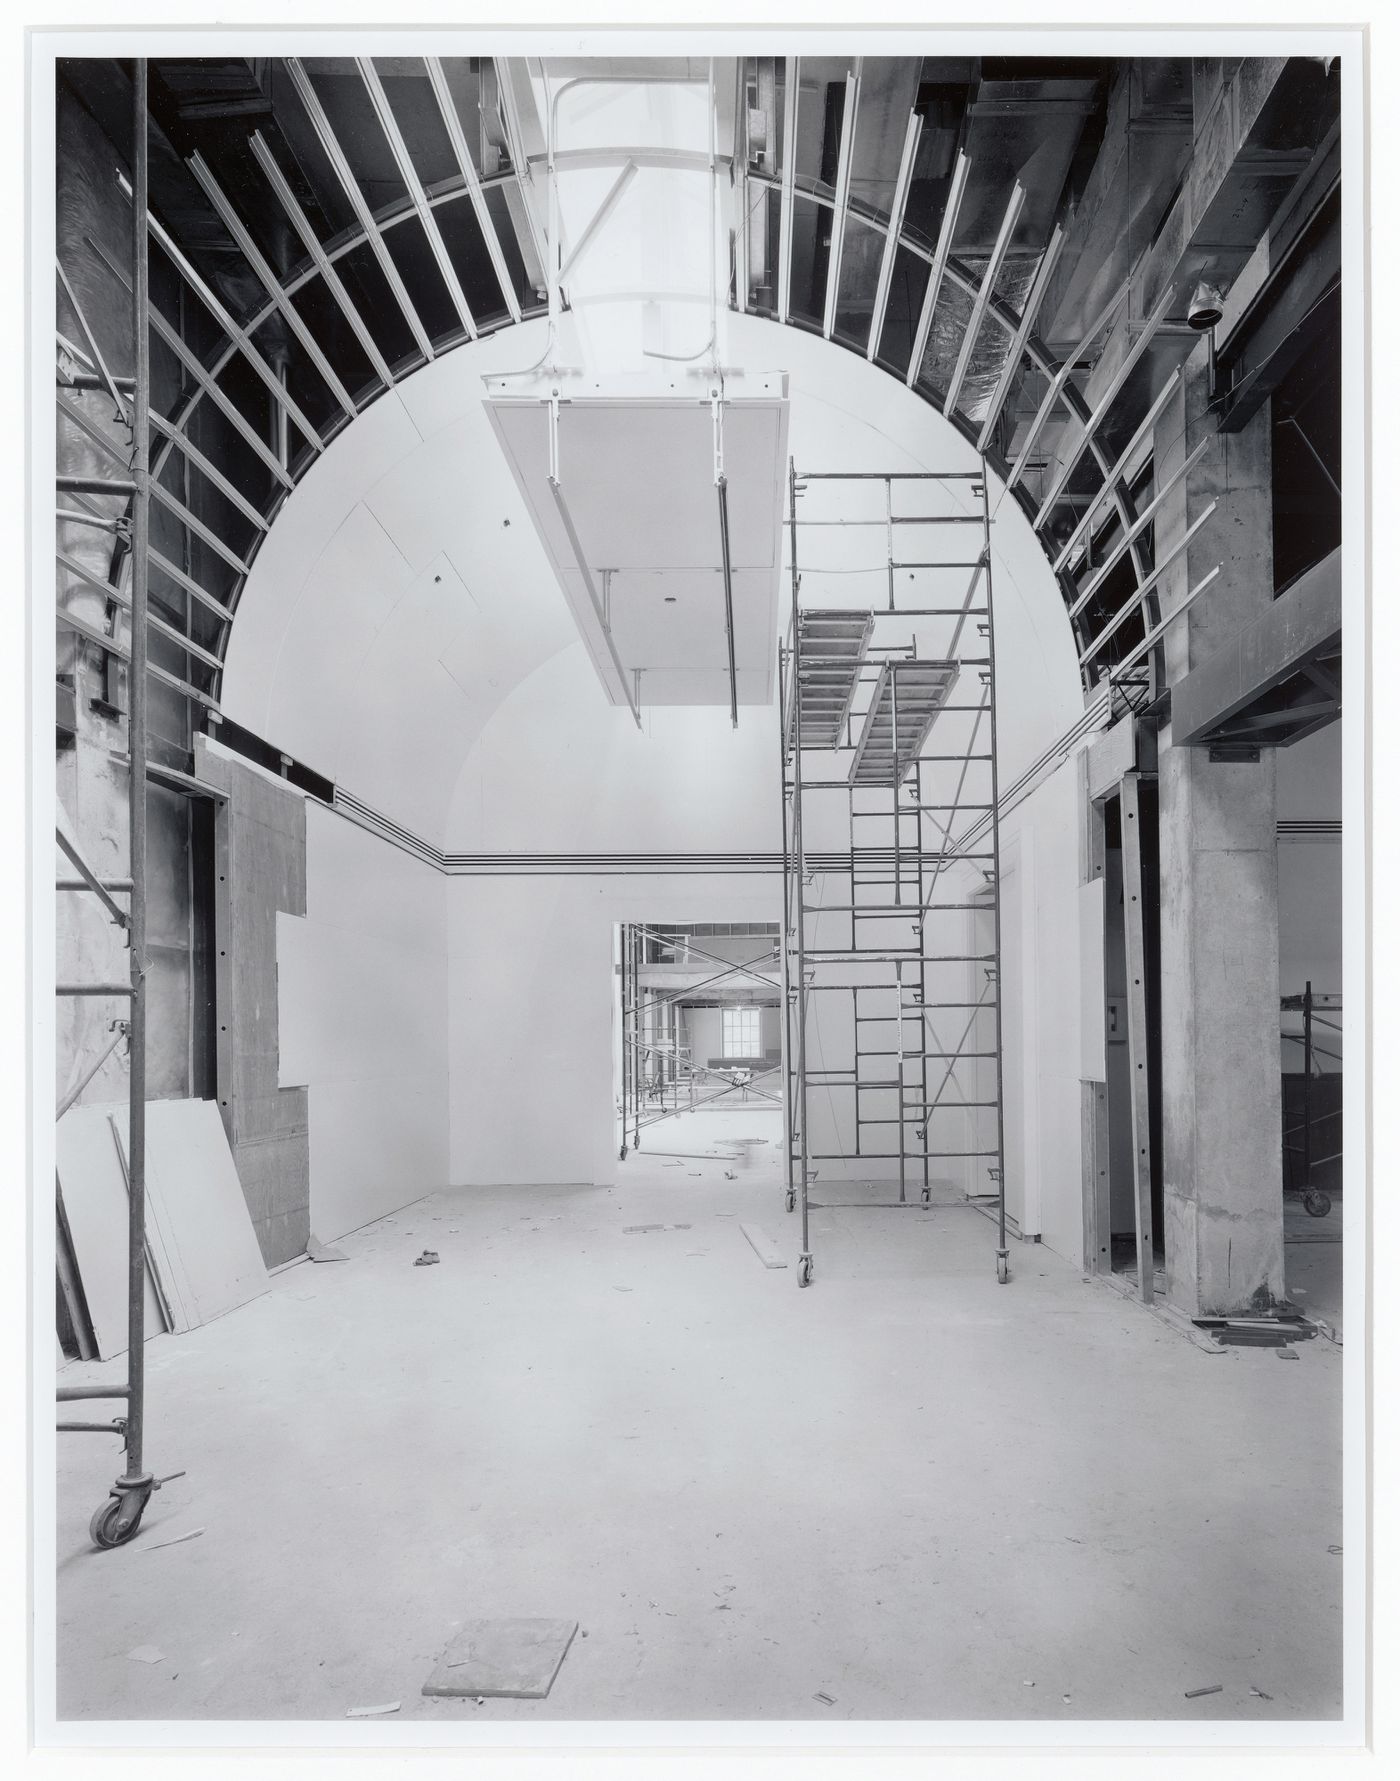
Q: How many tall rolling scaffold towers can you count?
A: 2